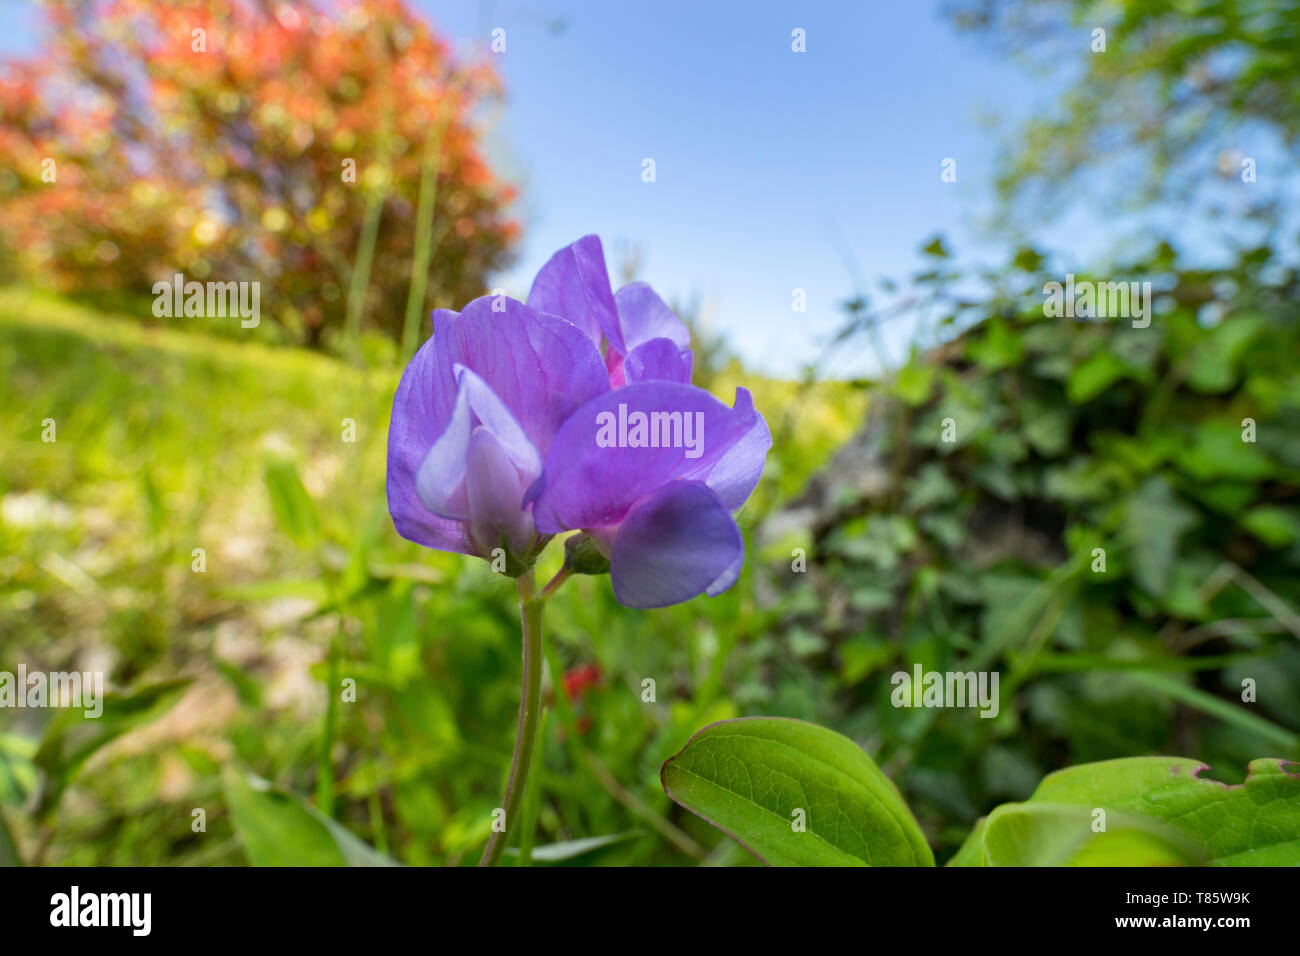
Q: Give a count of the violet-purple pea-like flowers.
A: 3